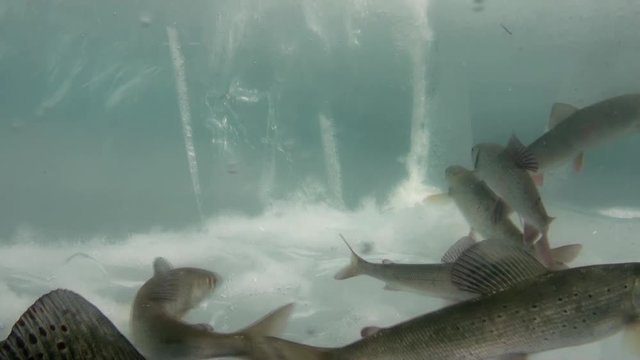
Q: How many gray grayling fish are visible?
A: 7